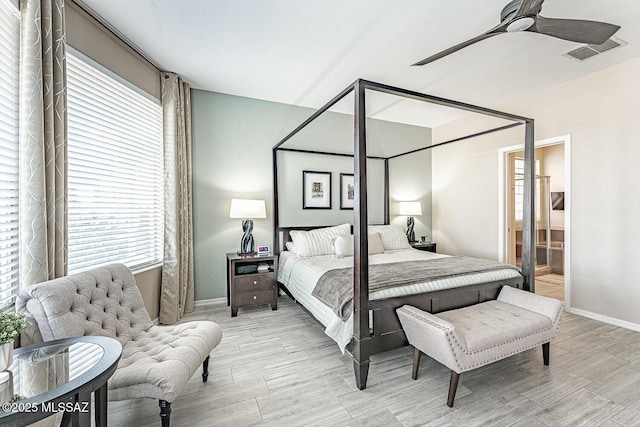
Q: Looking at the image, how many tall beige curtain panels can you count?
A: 2